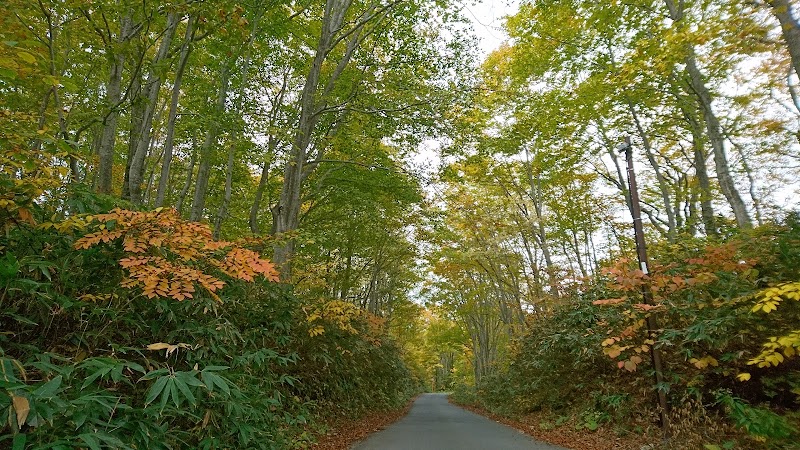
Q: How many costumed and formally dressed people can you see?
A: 0